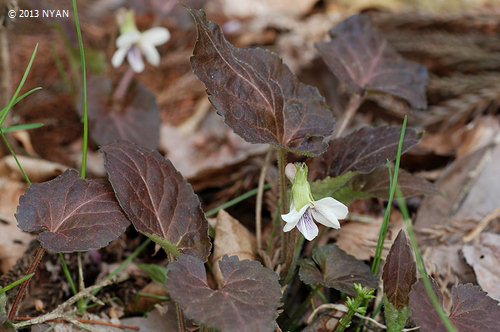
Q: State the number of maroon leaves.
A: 11